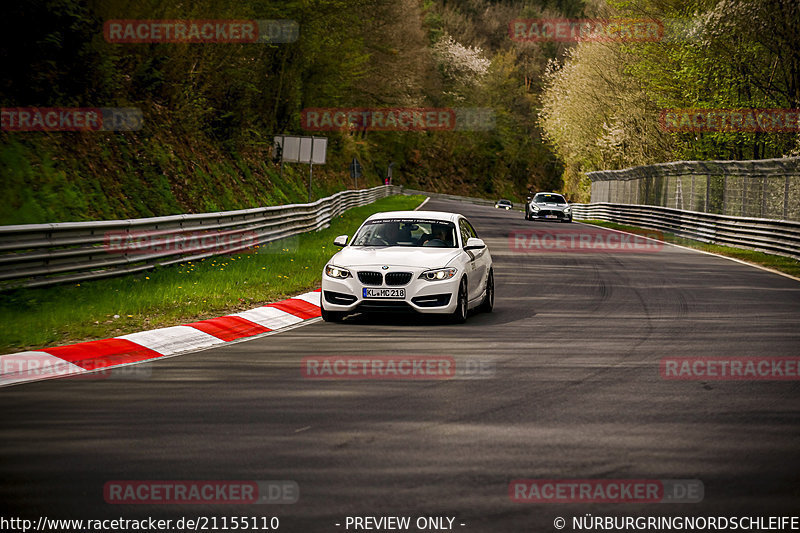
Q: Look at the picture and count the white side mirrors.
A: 2